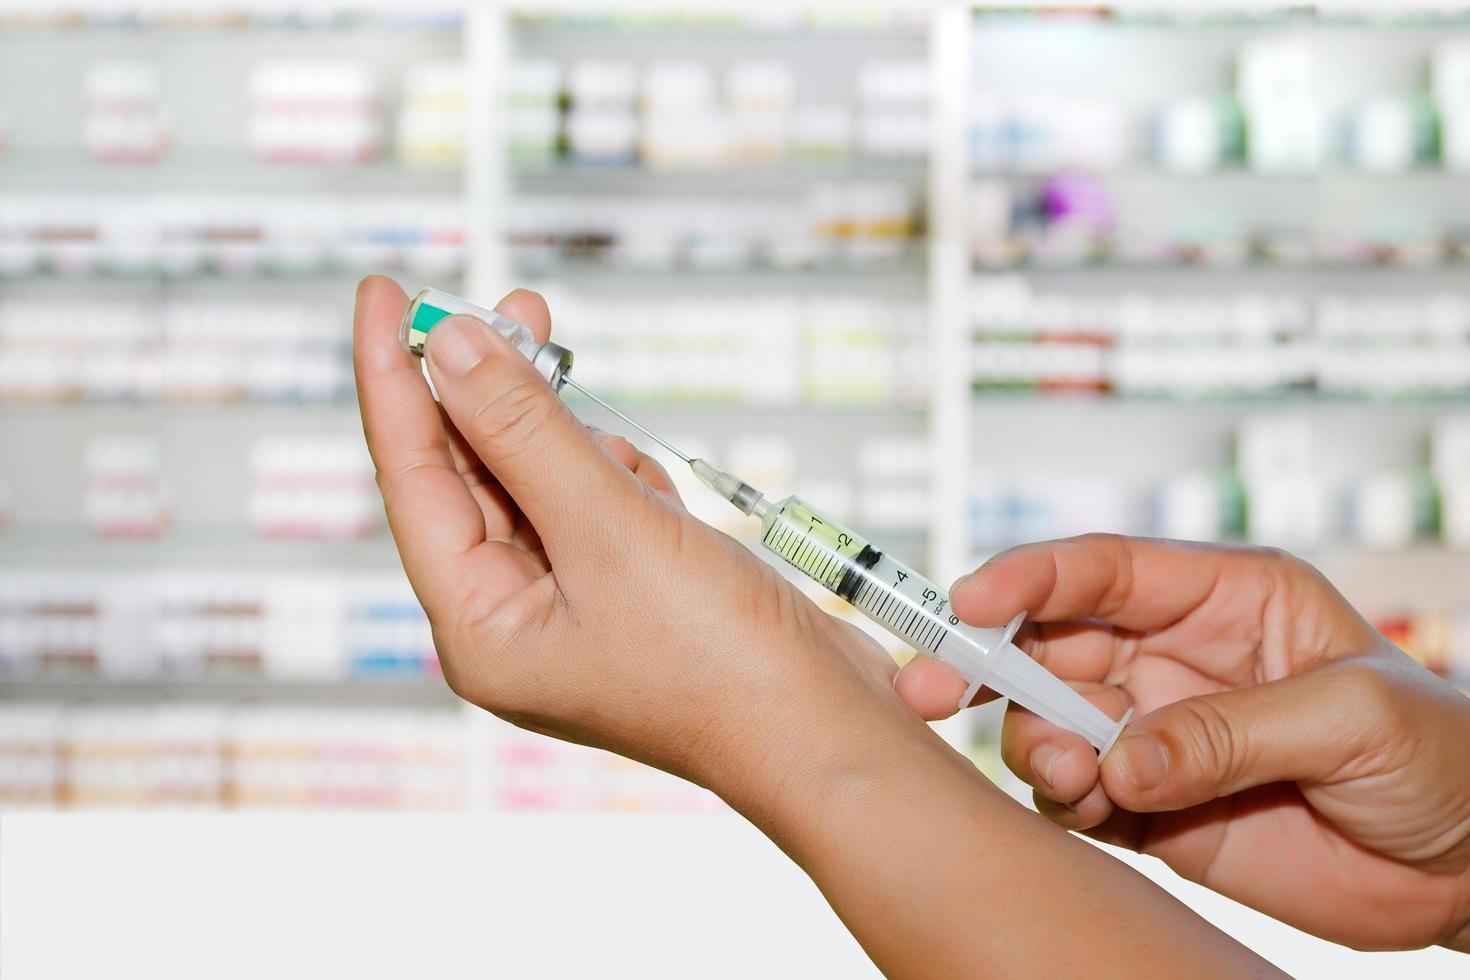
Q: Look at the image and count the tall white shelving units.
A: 3